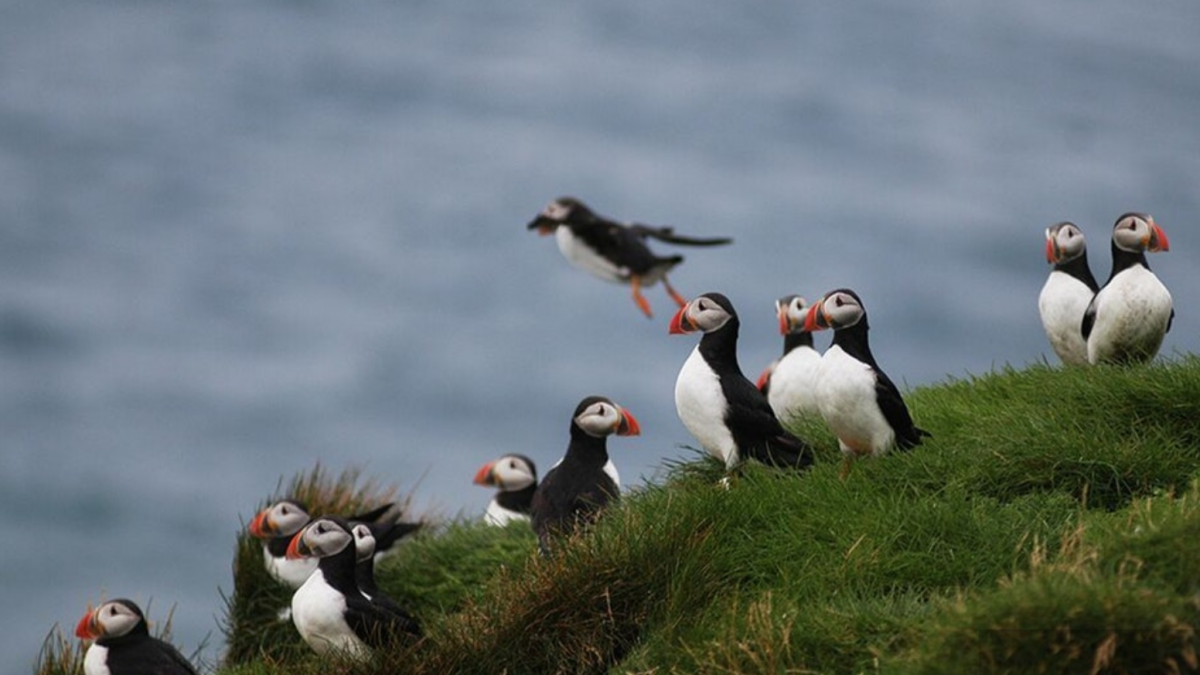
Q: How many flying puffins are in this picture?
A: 1